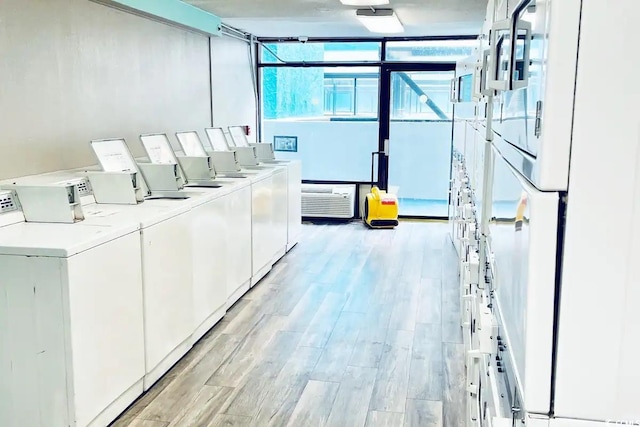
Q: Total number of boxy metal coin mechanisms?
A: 7